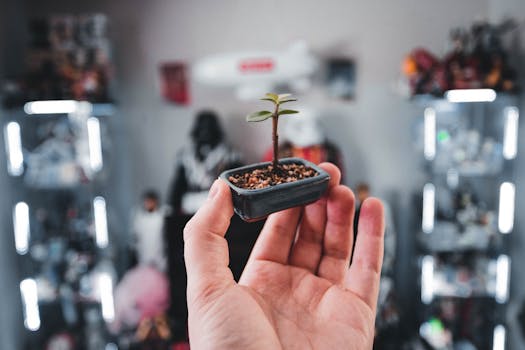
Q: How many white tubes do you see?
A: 15